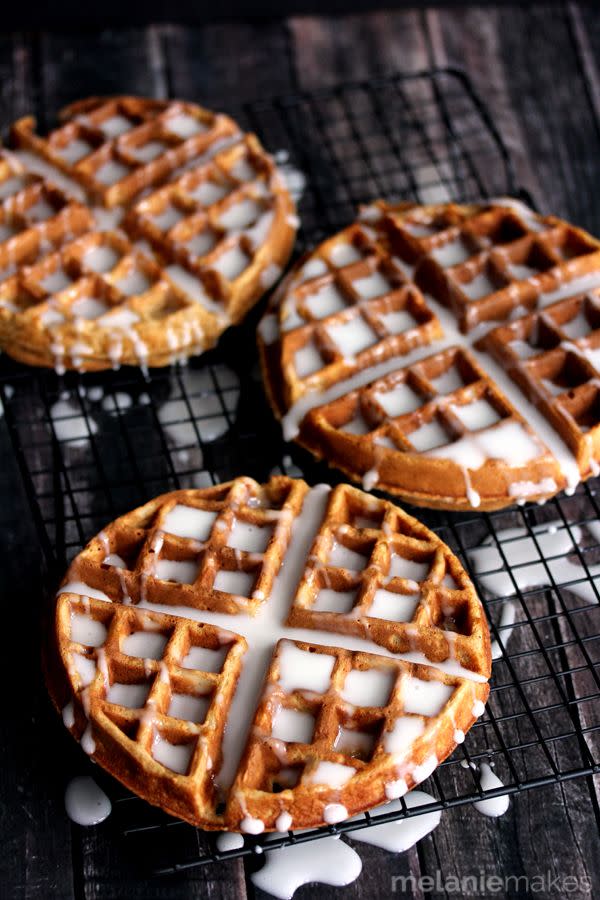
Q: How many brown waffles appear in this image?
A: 3